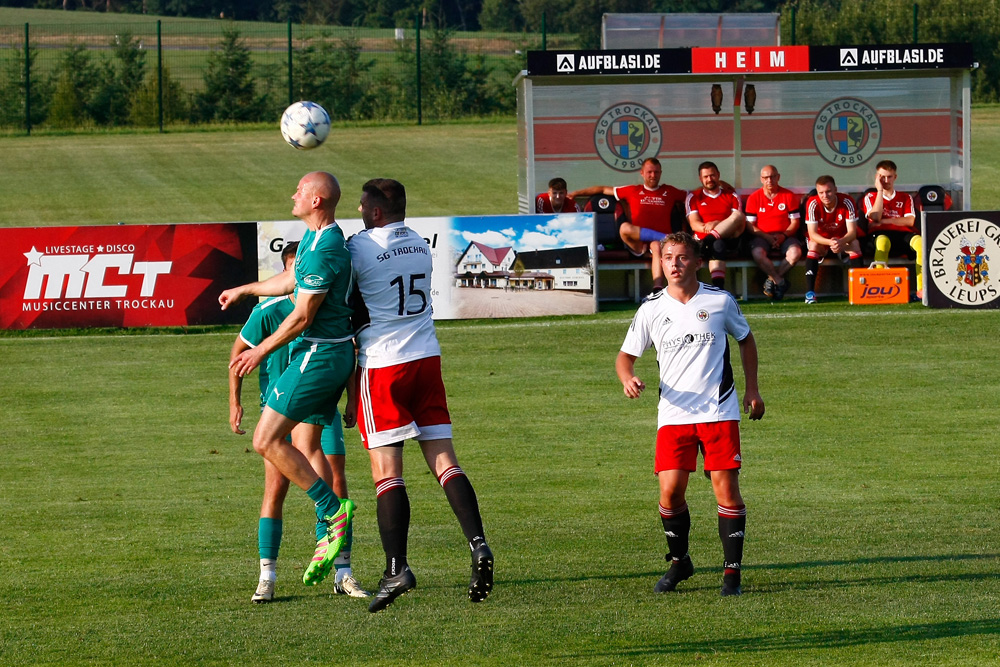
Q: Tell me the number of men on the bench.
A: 6